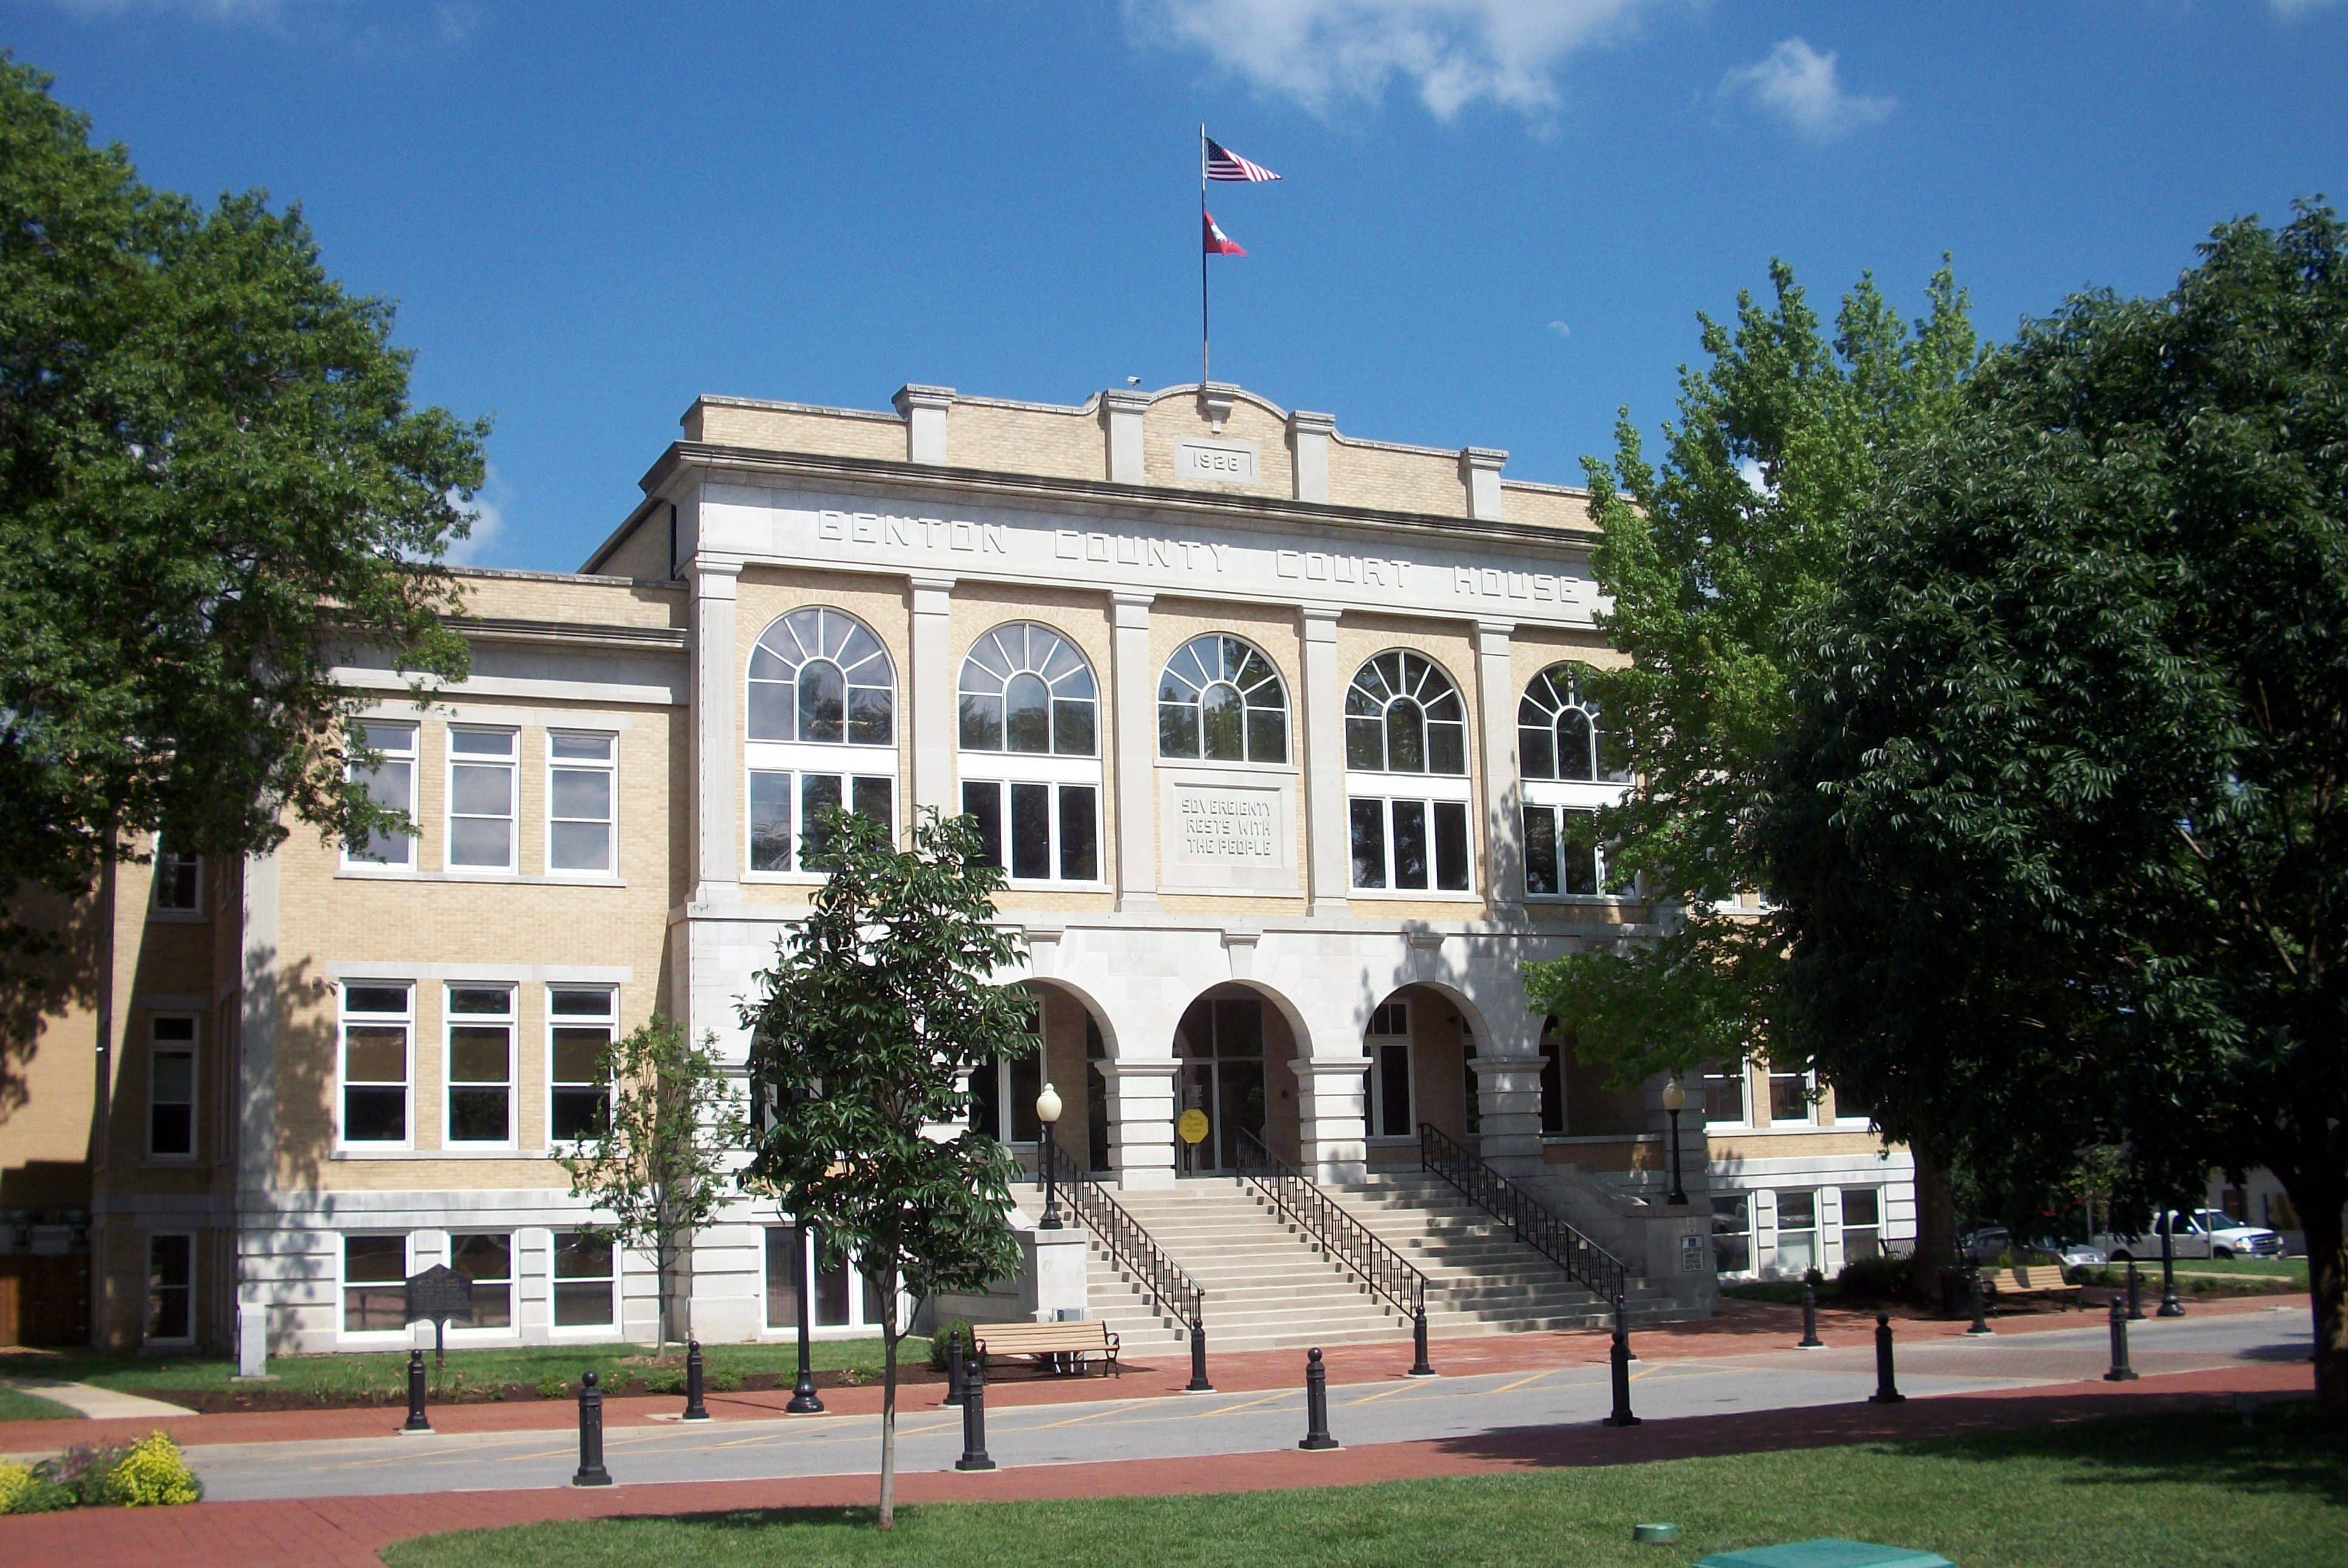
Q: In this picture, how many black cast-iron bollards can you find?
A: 15